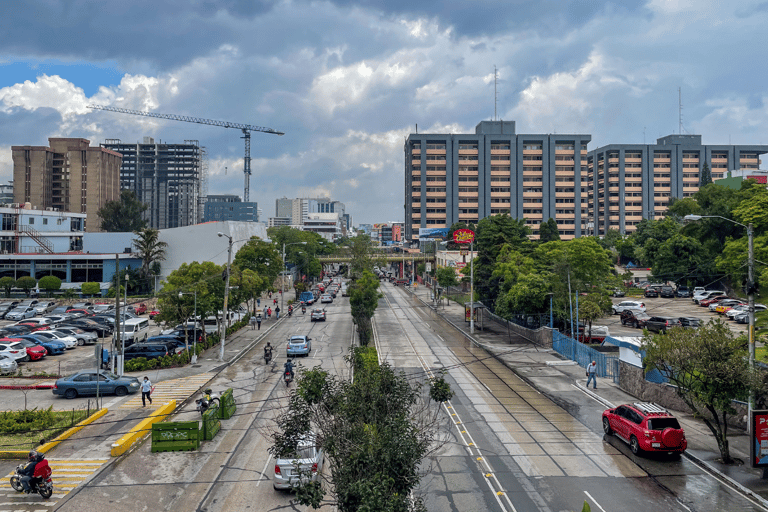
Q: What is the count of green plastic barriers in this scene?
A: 3